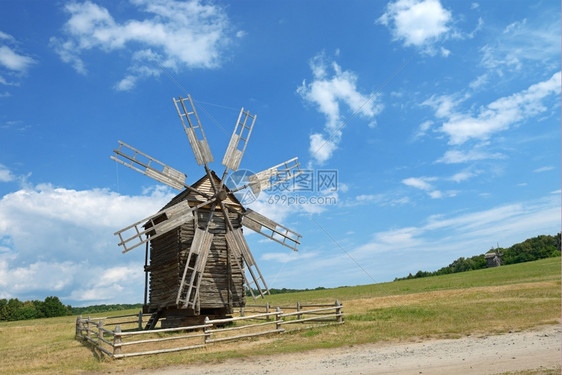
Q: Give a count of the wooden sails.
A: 8